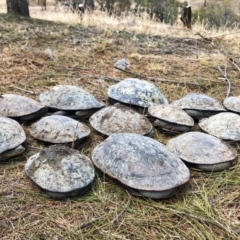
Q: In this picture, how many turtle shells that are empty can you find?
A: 13